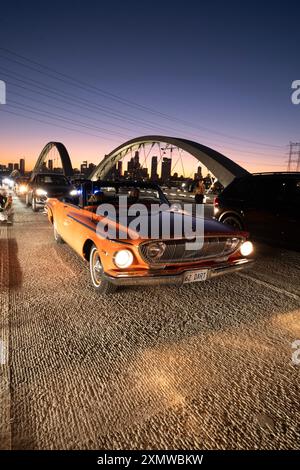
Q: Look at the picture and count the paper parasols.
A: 0